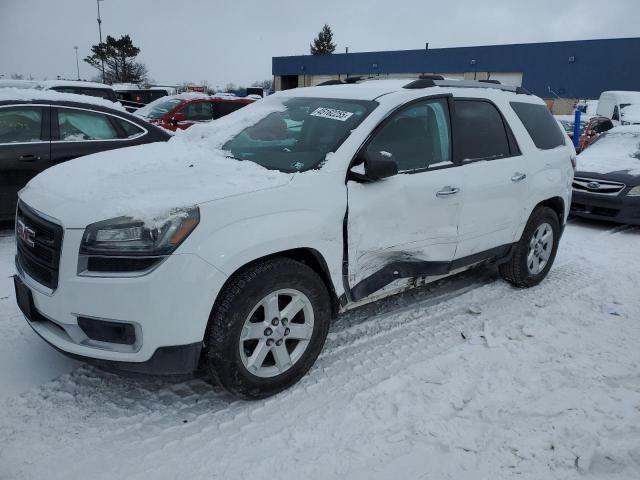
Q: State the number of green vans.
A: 0